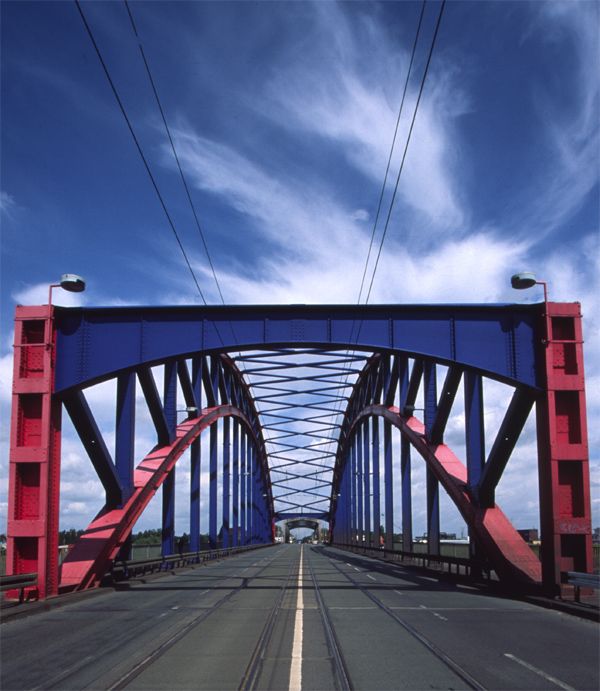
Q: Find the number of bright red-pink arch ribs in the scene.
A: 2